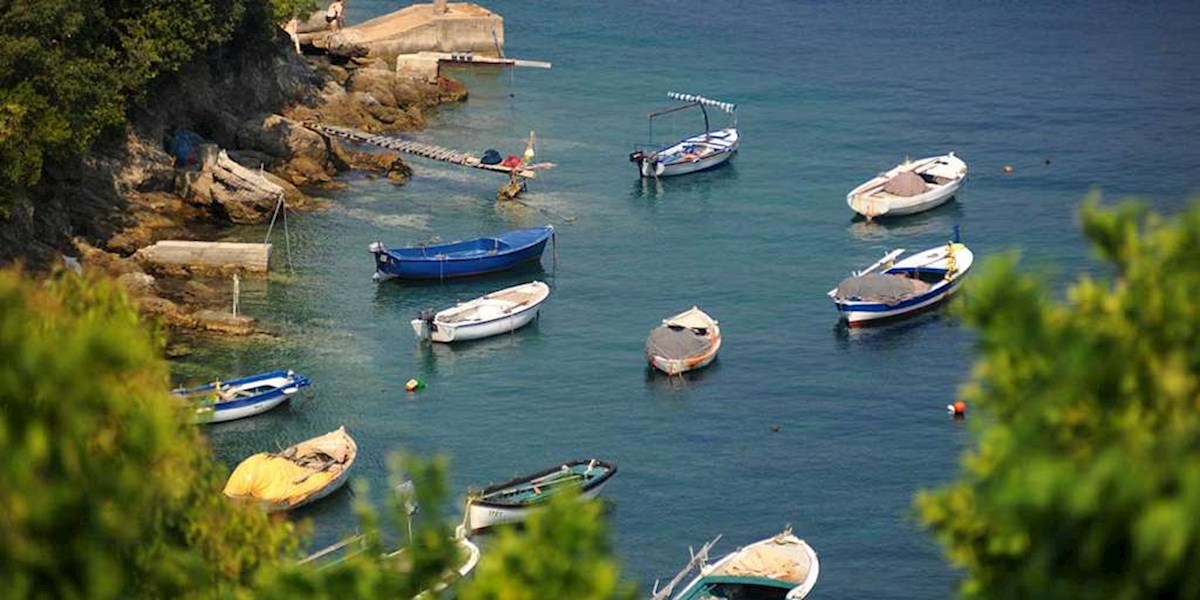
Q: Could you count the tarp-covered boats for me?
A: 4